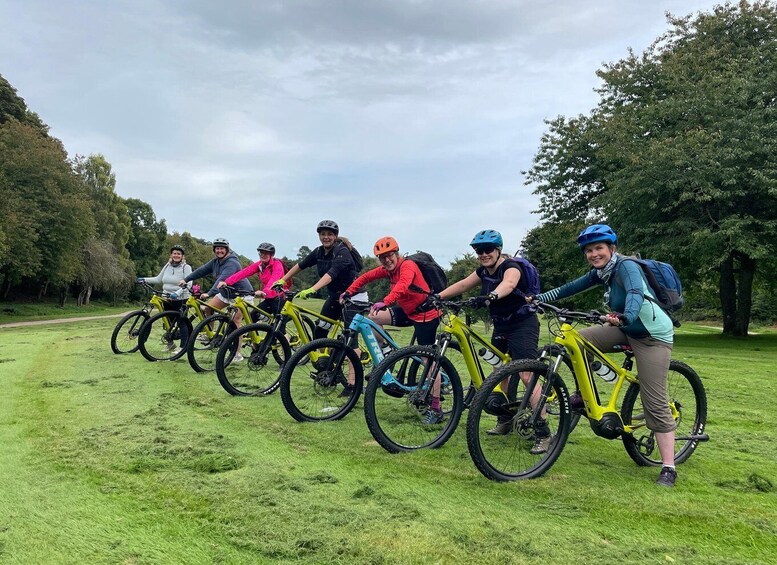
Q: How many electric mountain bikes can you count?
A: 7